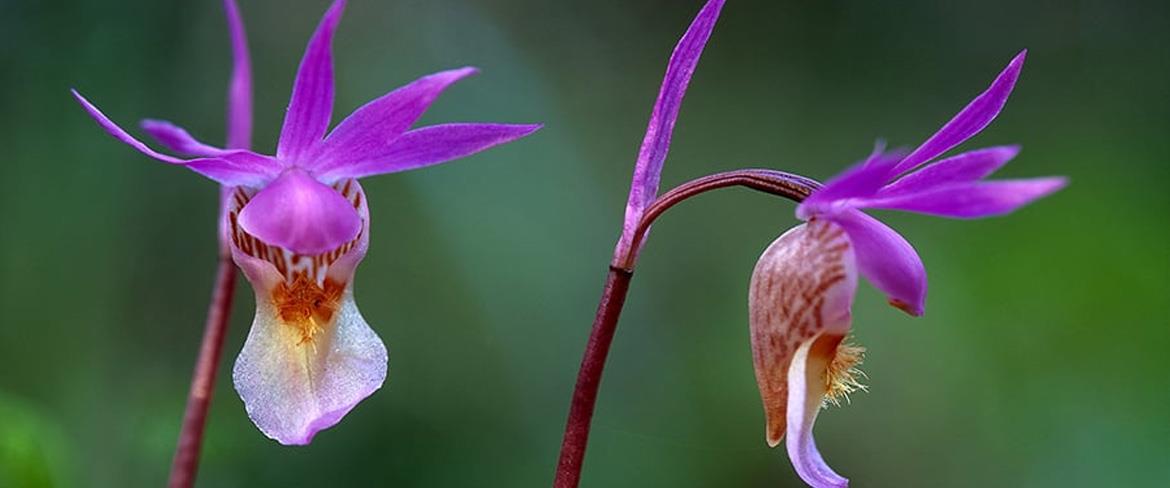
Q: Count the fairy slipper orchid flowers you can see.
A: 2